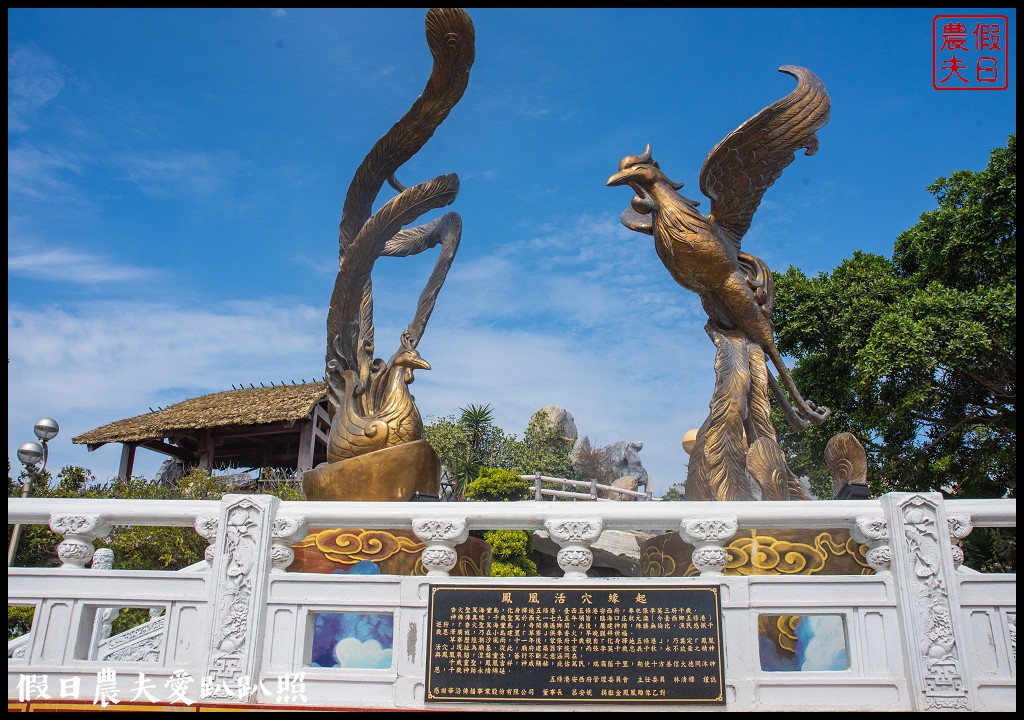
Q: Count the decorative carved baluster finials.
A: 8